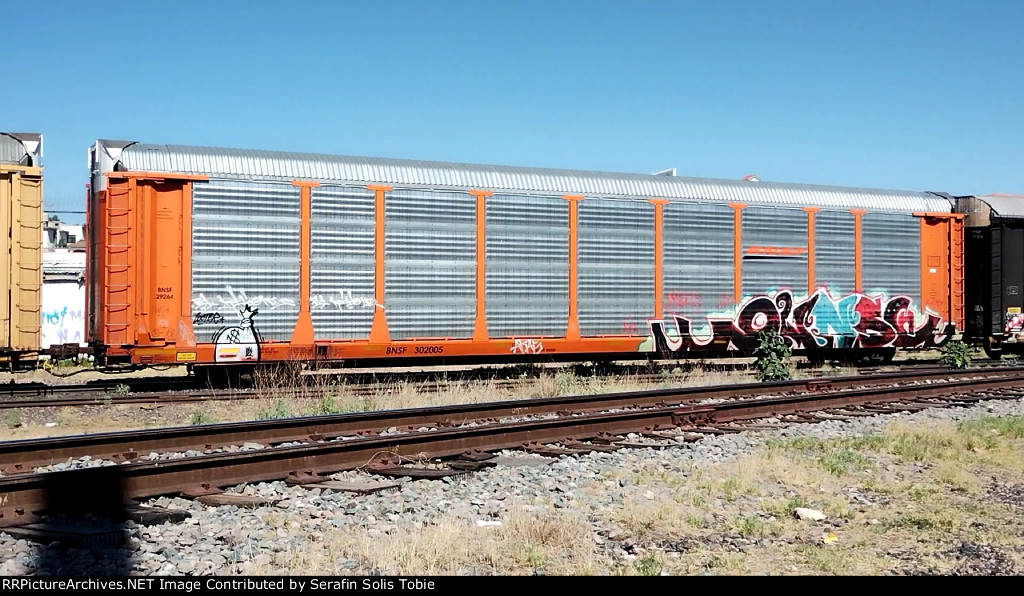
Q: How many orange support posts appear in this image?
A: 8